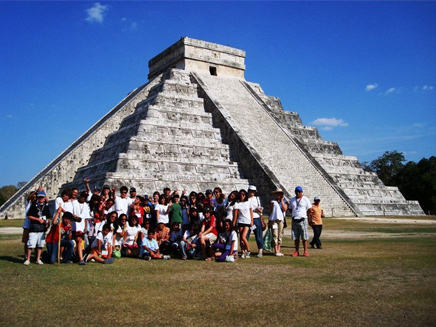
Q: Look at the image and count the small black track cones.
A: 0